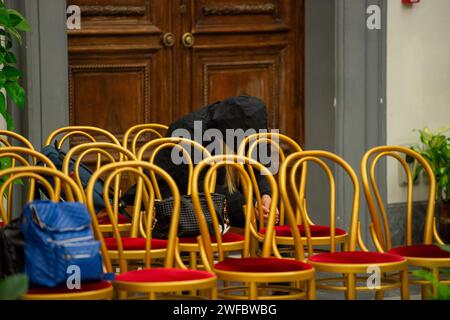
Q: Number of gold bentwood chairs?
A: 12